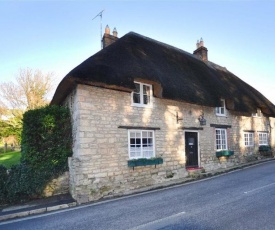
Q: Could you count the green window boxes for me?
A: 3